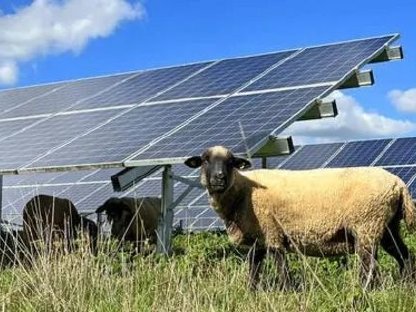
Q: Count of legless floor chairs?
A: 0